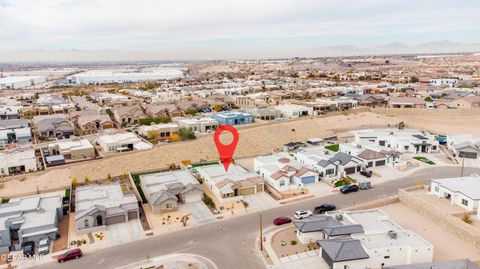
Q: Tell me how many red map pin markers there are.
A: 1